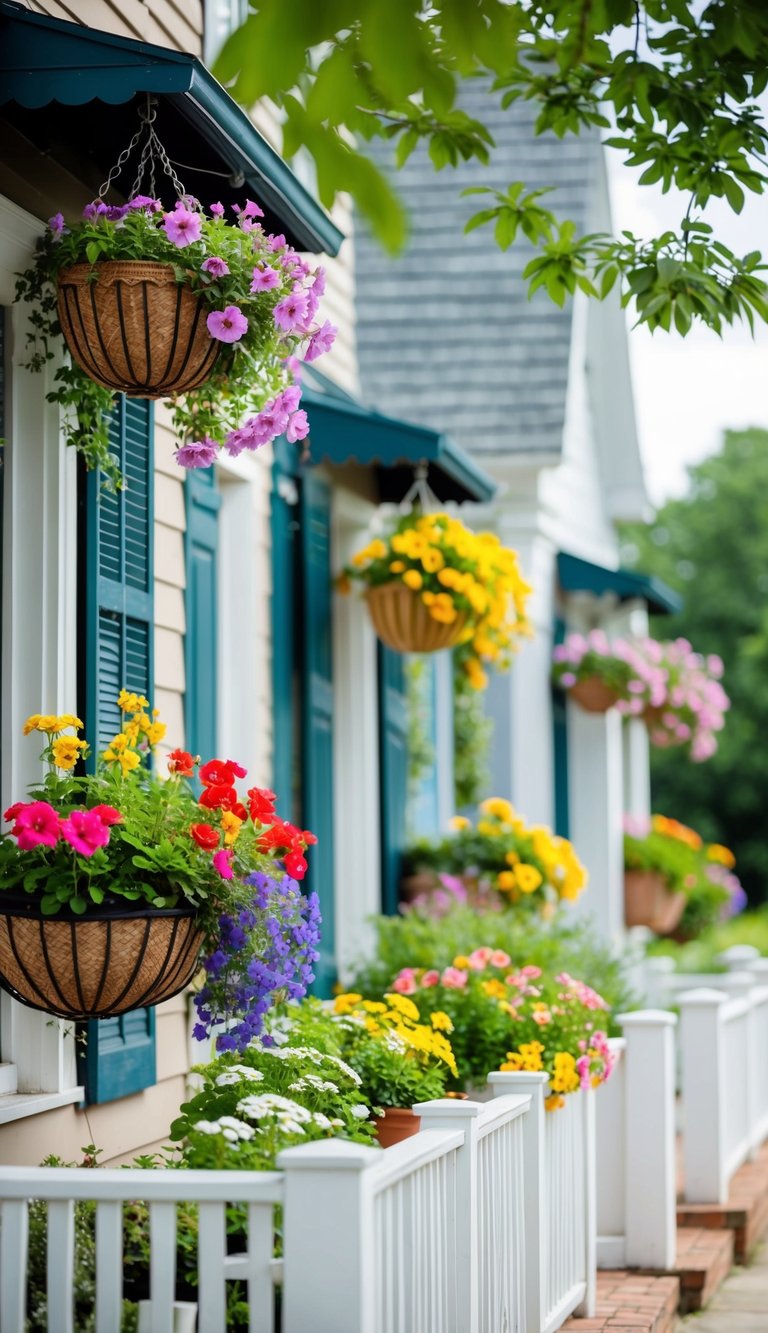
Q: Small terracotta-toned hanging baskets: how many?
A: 2